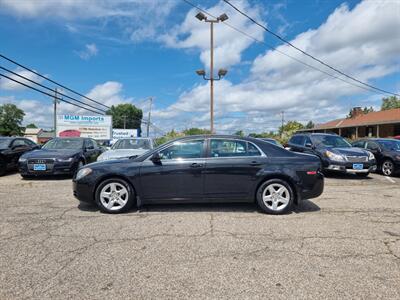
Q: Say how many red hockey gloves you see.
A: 0